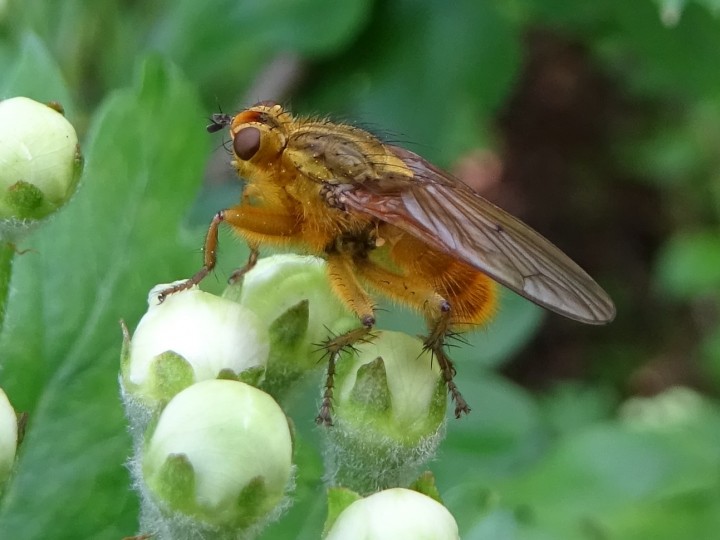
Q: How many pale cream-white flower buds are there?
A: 7